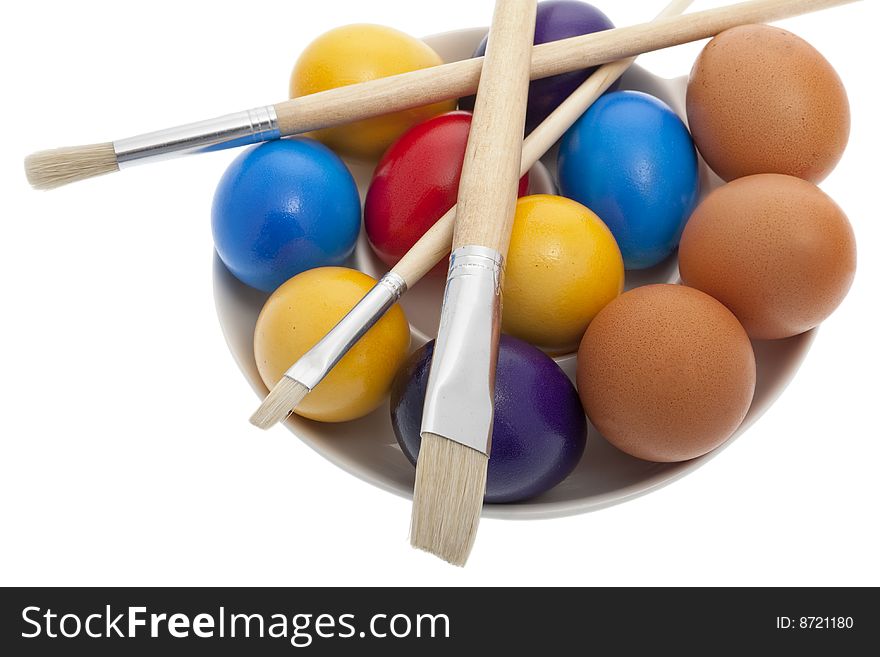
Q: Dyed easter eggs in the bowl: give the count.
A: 8